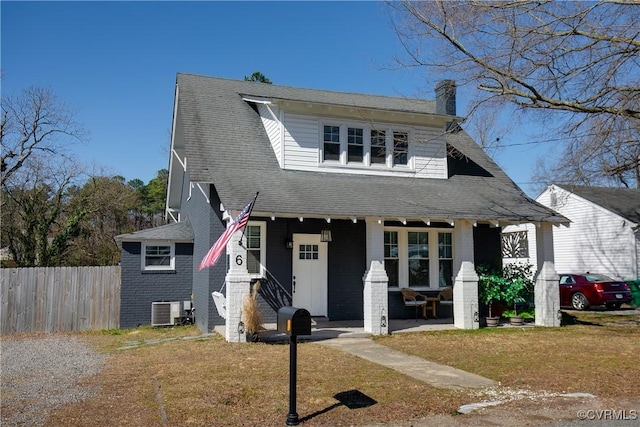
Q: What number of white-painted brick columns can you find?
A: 4